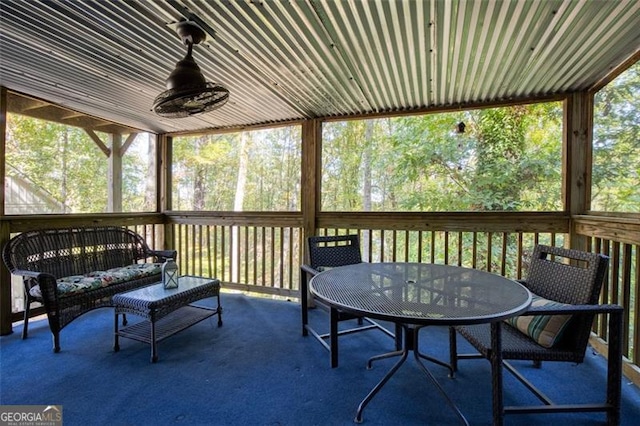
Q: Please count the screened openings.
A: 4